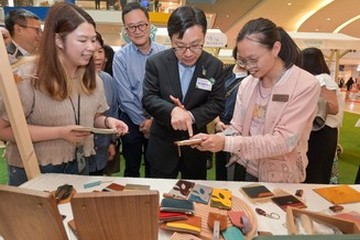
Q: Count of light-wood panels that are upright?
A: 2